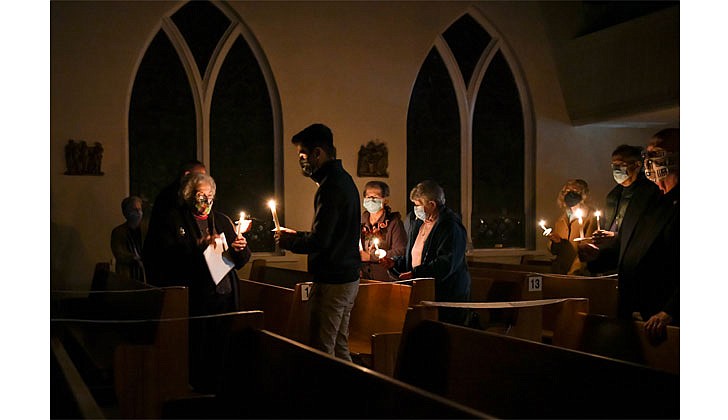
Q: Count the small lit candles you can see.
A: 6